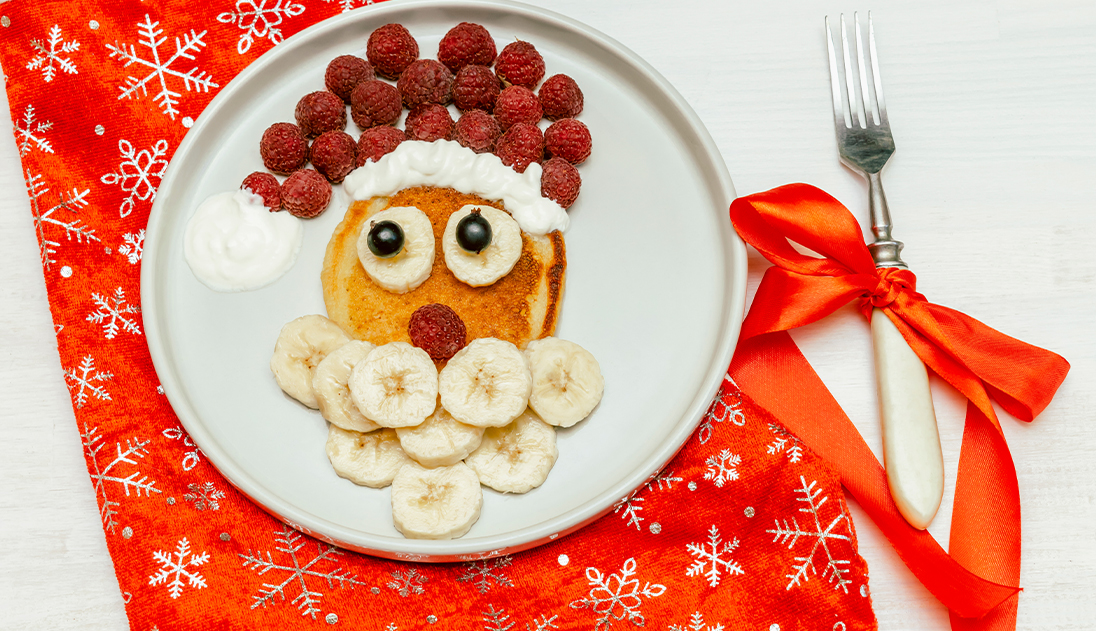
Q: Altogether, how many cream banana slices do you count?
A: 11